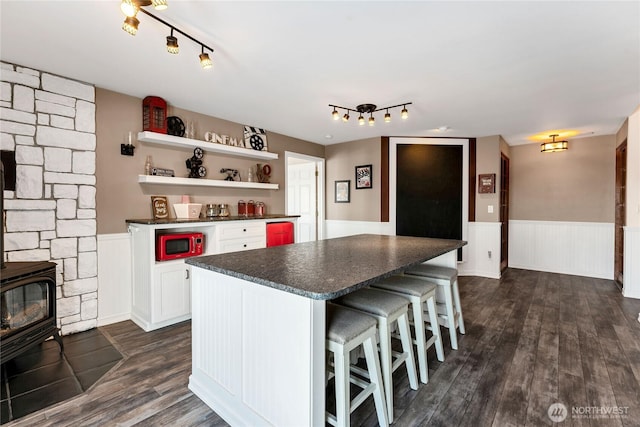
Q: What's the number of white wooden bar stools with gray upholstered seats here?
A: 4